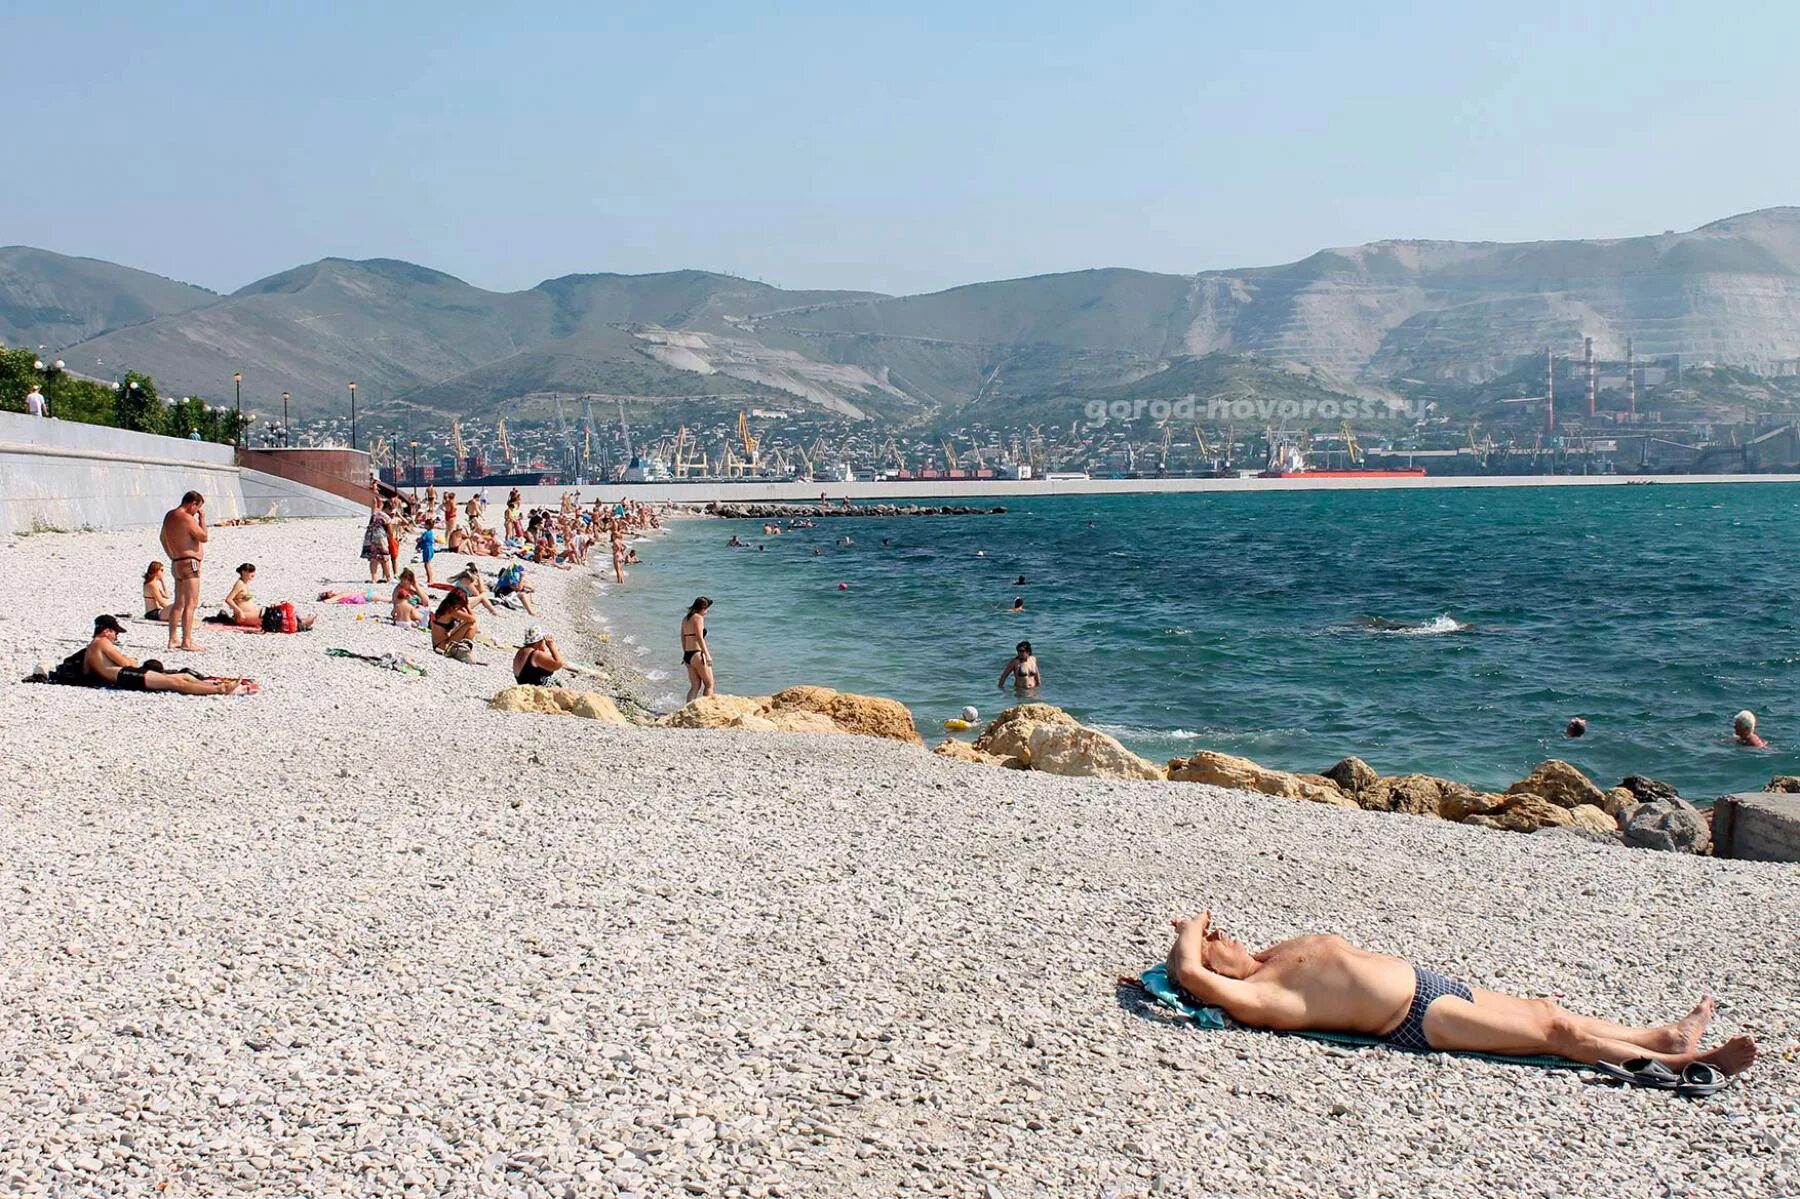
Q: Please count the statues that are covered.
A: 0